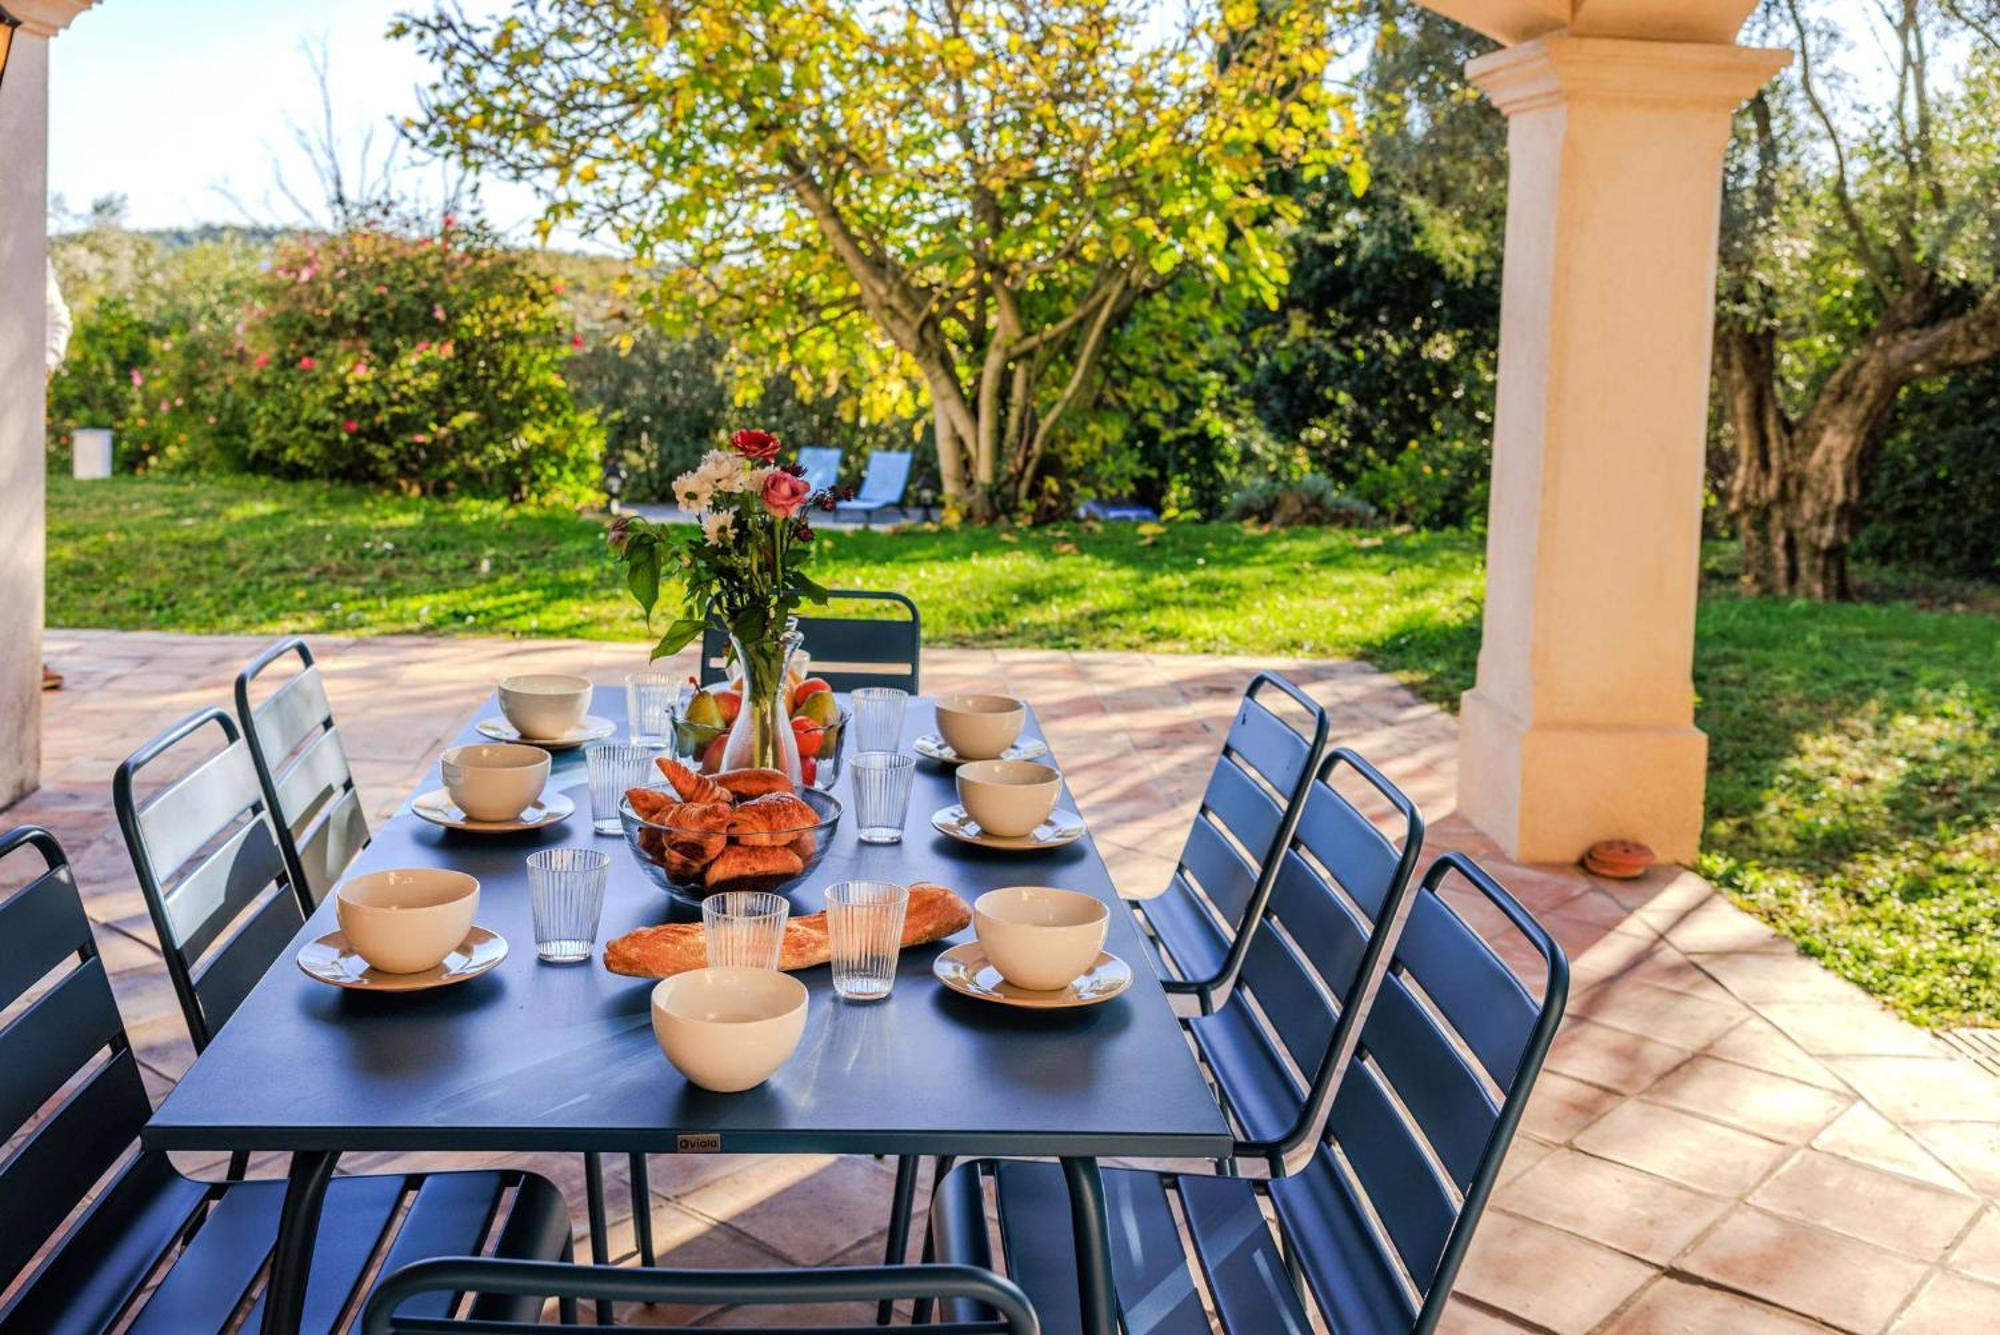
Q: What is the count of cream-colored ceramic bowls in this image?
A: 7